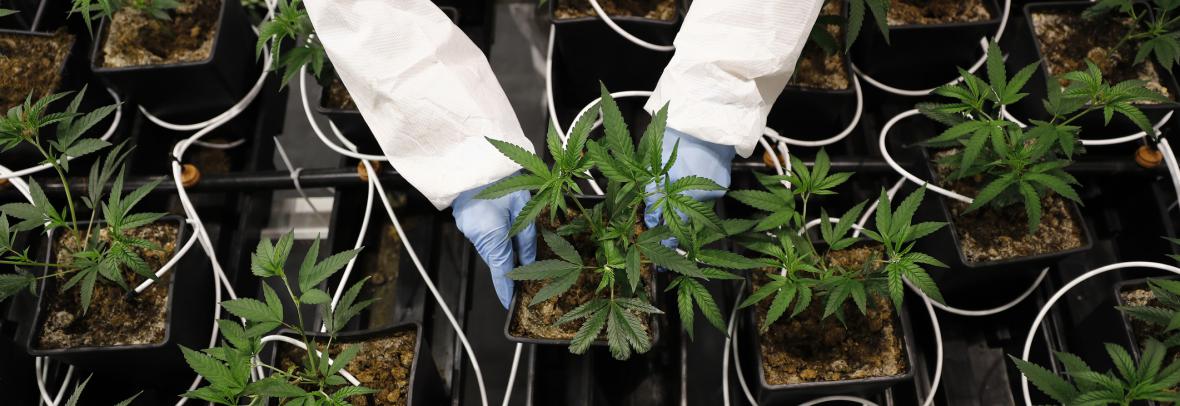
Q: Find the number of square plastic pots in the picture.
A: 13